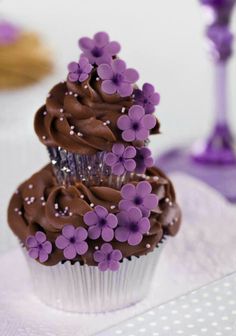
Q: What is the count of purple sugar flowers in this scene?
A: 13